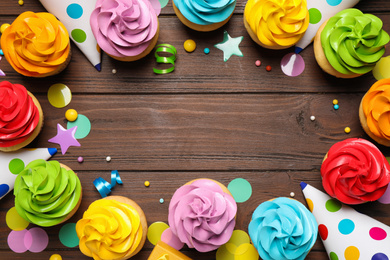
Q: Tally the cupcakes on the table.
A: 12